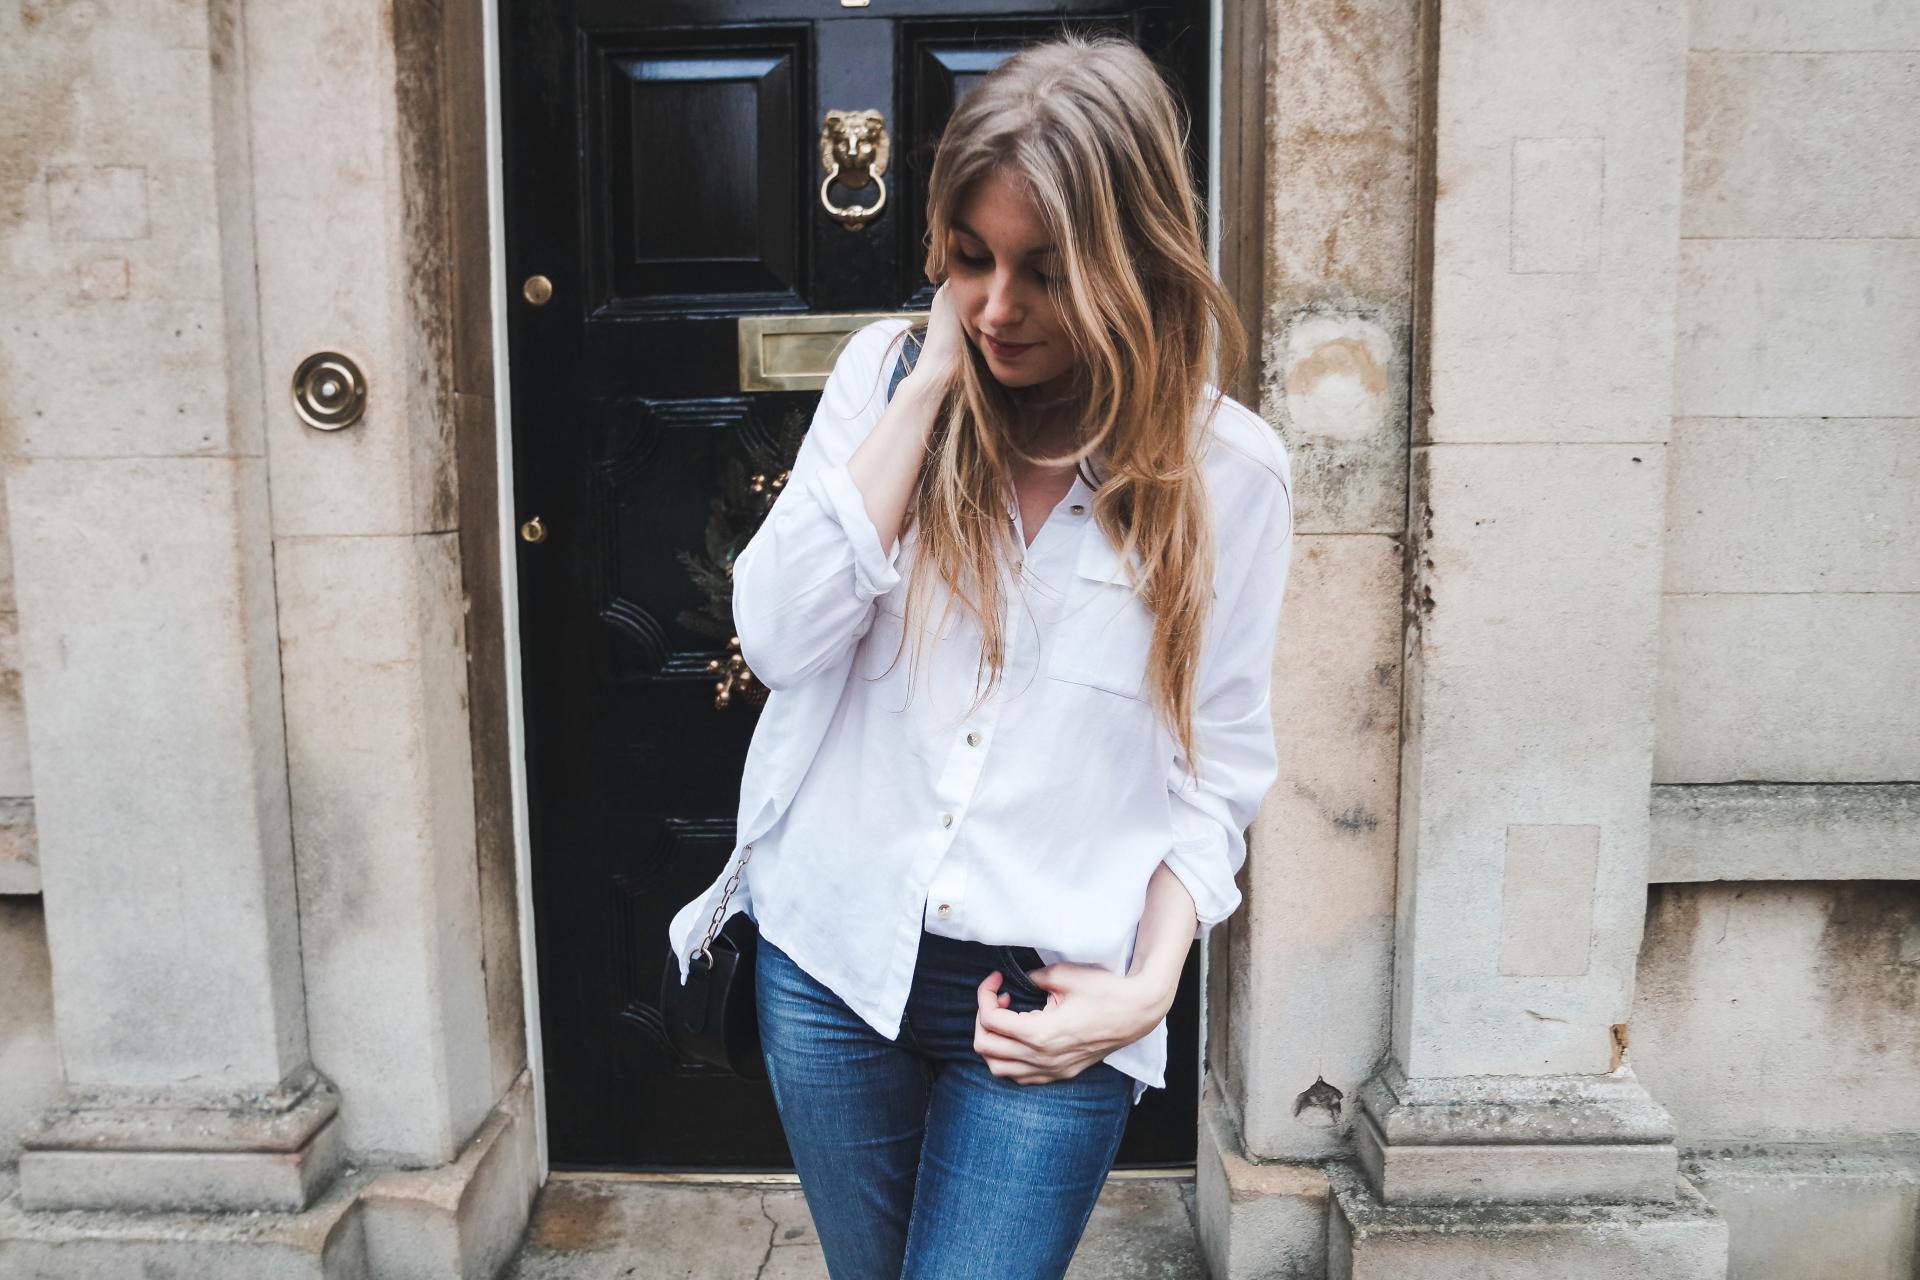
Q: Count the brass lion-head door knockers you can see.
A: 1